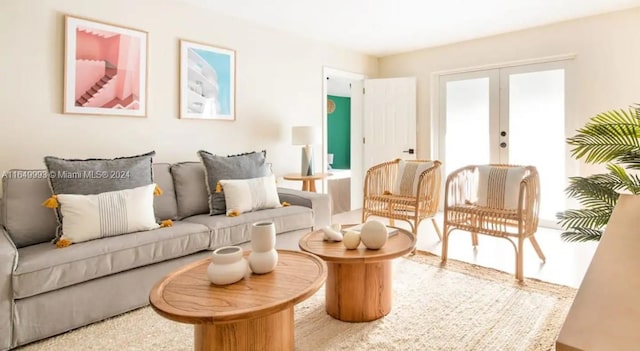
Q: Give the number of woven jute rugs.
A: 1